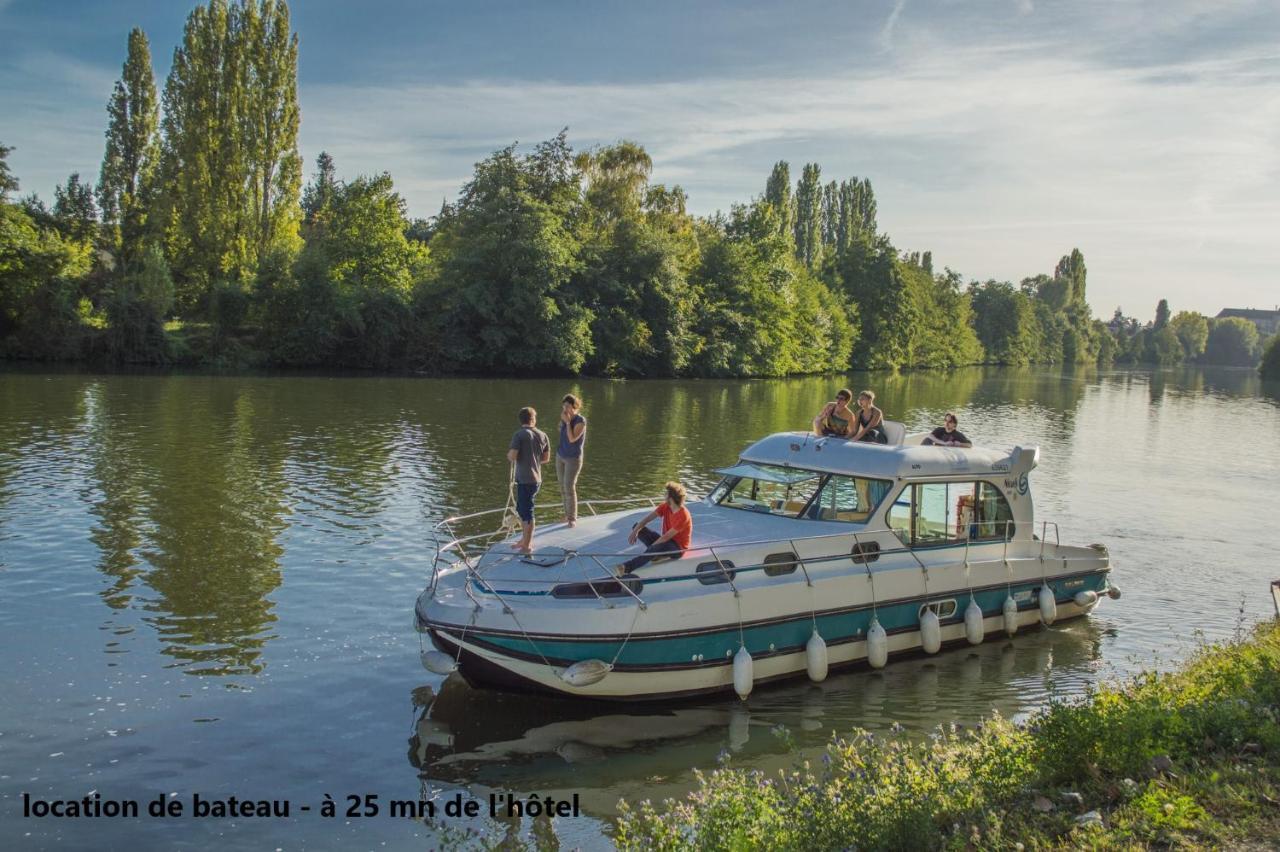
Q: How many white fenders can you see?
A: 11